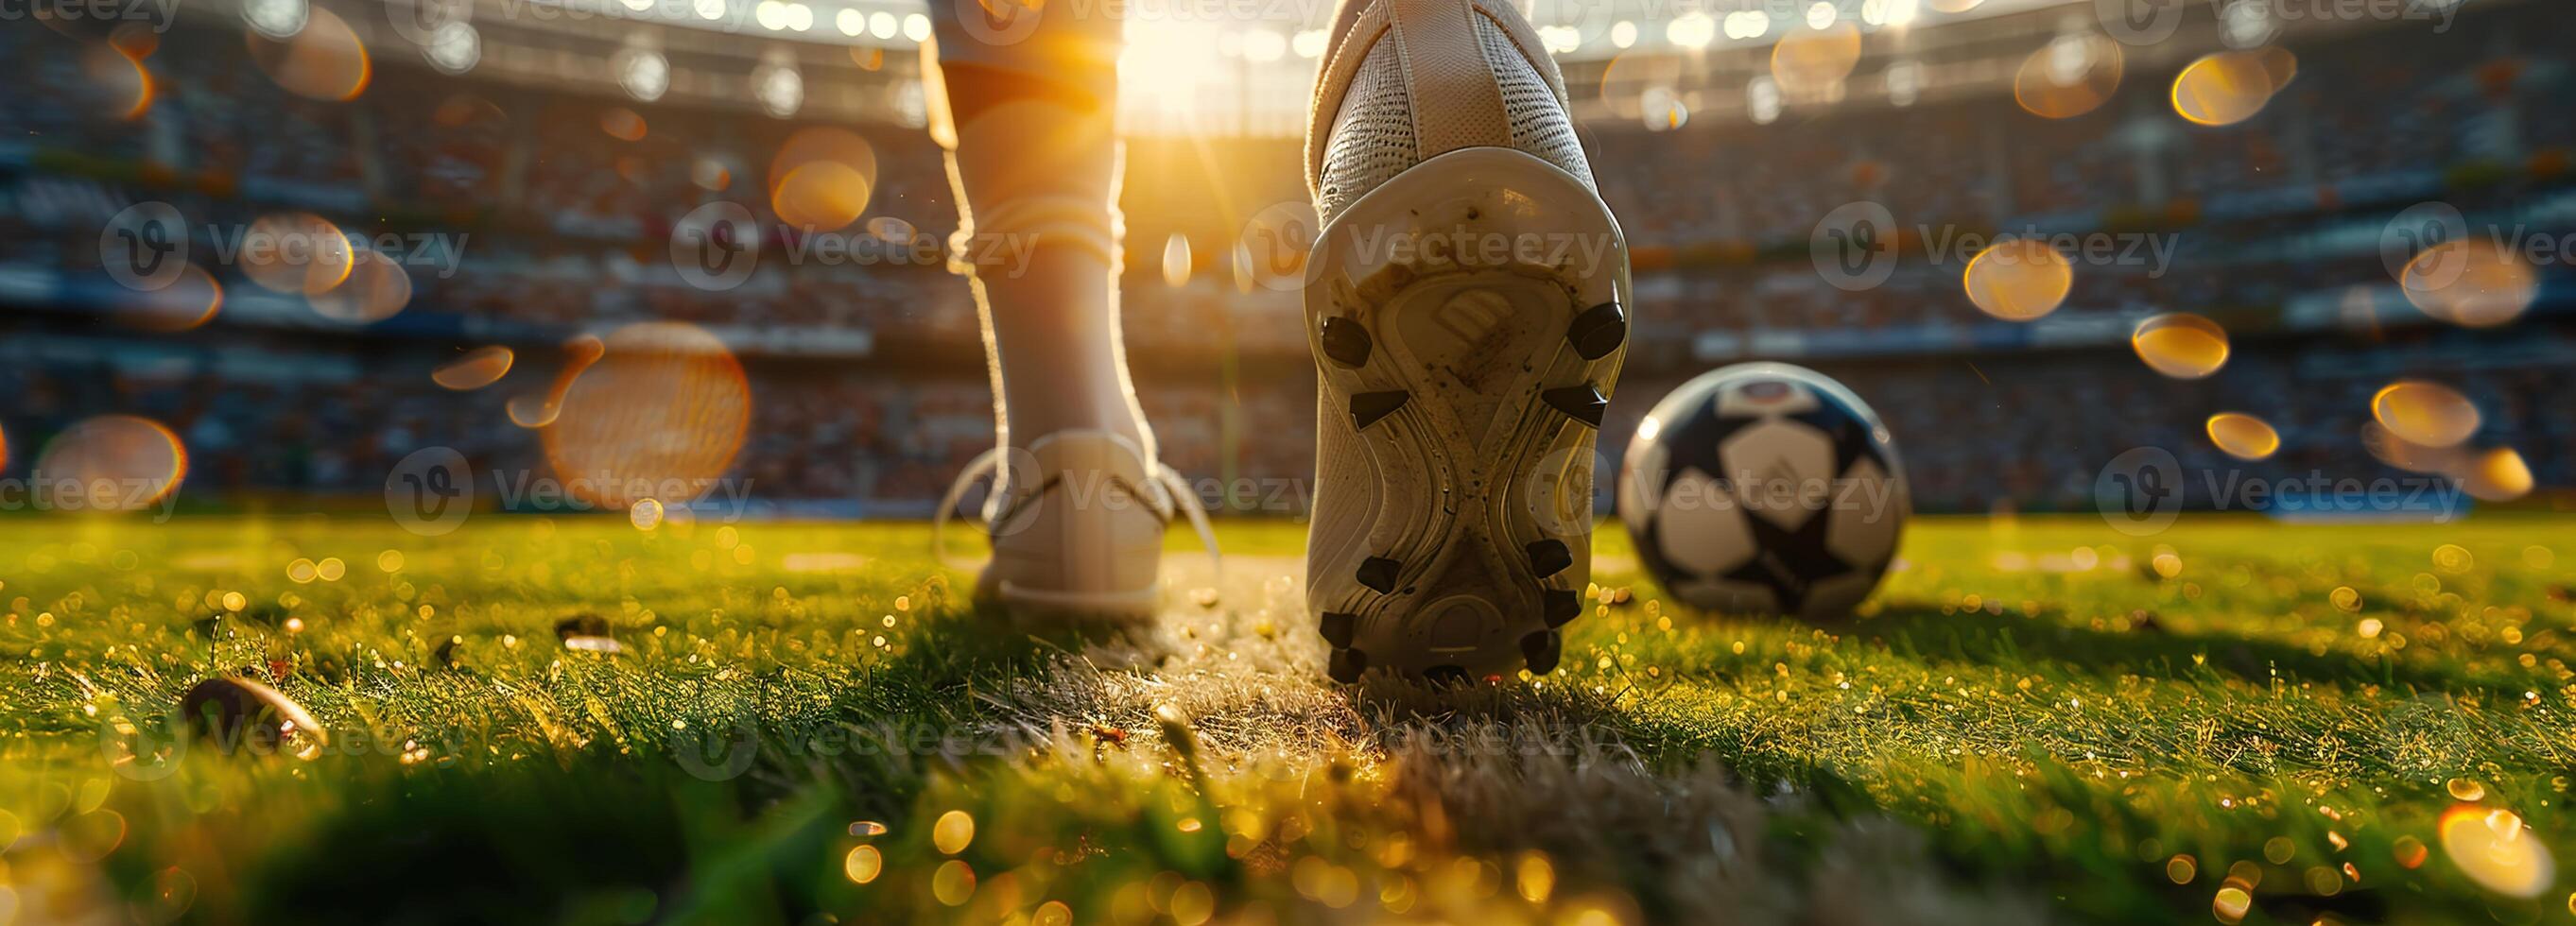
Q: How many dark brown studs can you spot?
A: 11